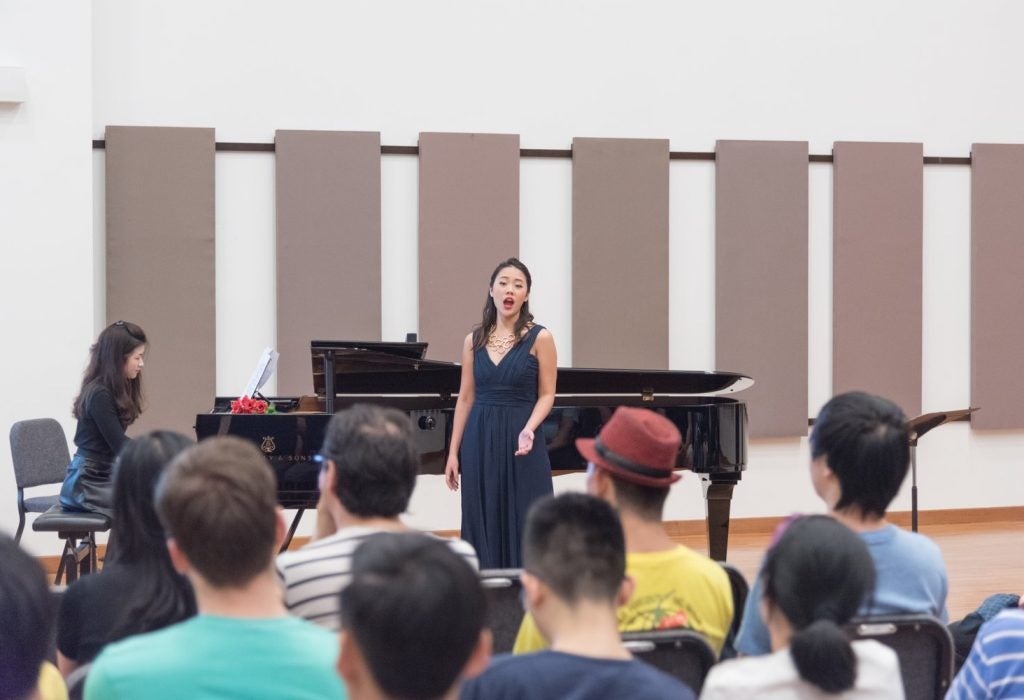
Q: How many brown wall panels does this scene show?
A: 7